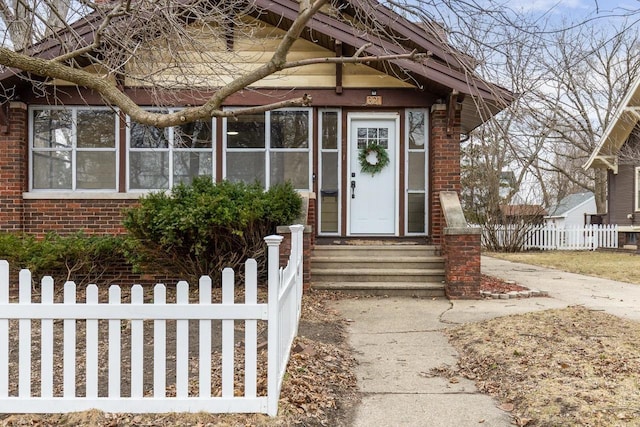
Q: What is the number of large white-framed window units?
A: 3